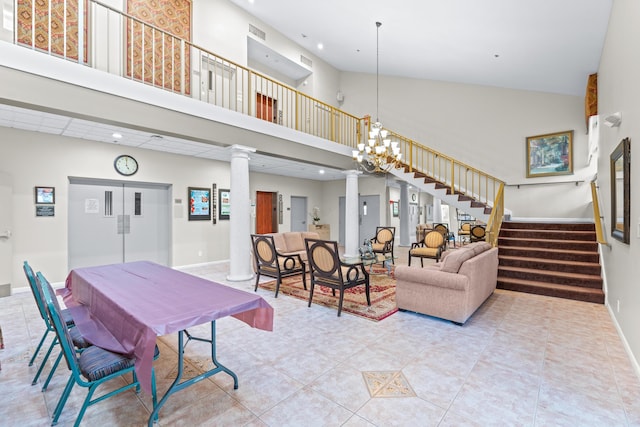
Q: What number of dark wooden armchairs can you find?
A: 7